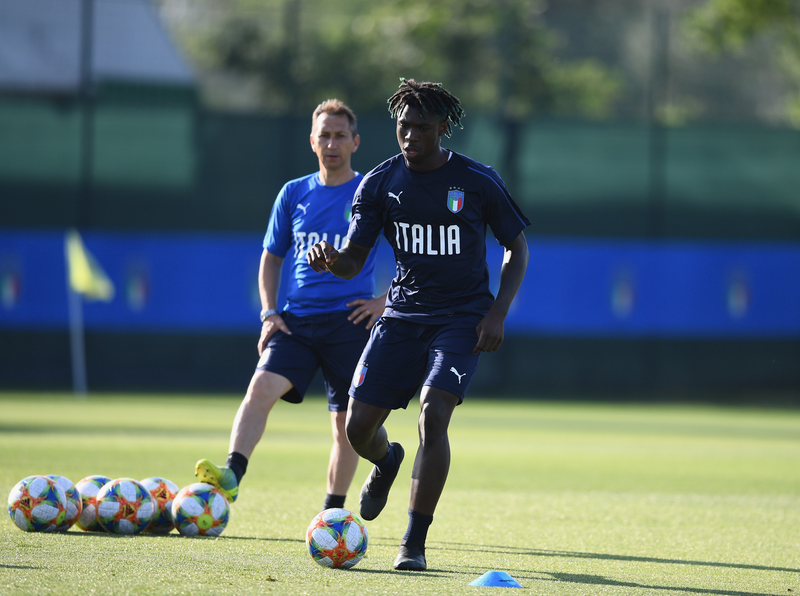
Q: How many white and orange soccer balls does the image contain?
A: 7